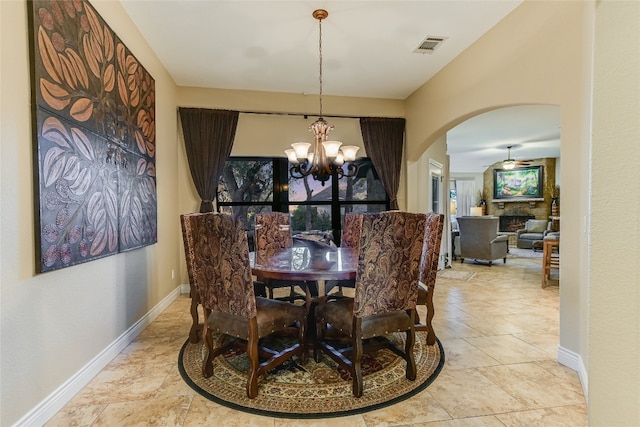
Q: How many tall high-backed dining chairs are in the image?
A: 6